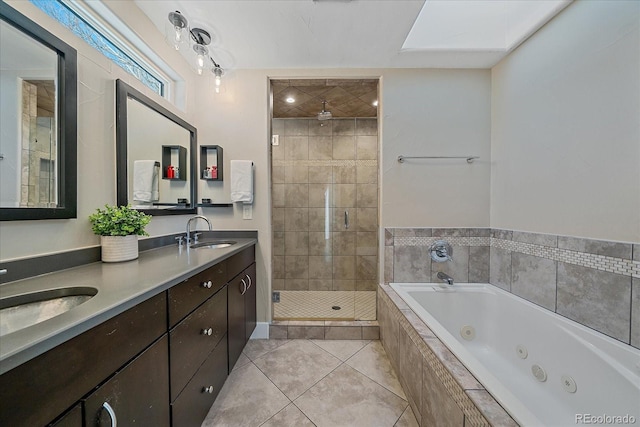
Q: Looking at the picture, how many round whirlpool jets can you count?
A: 4